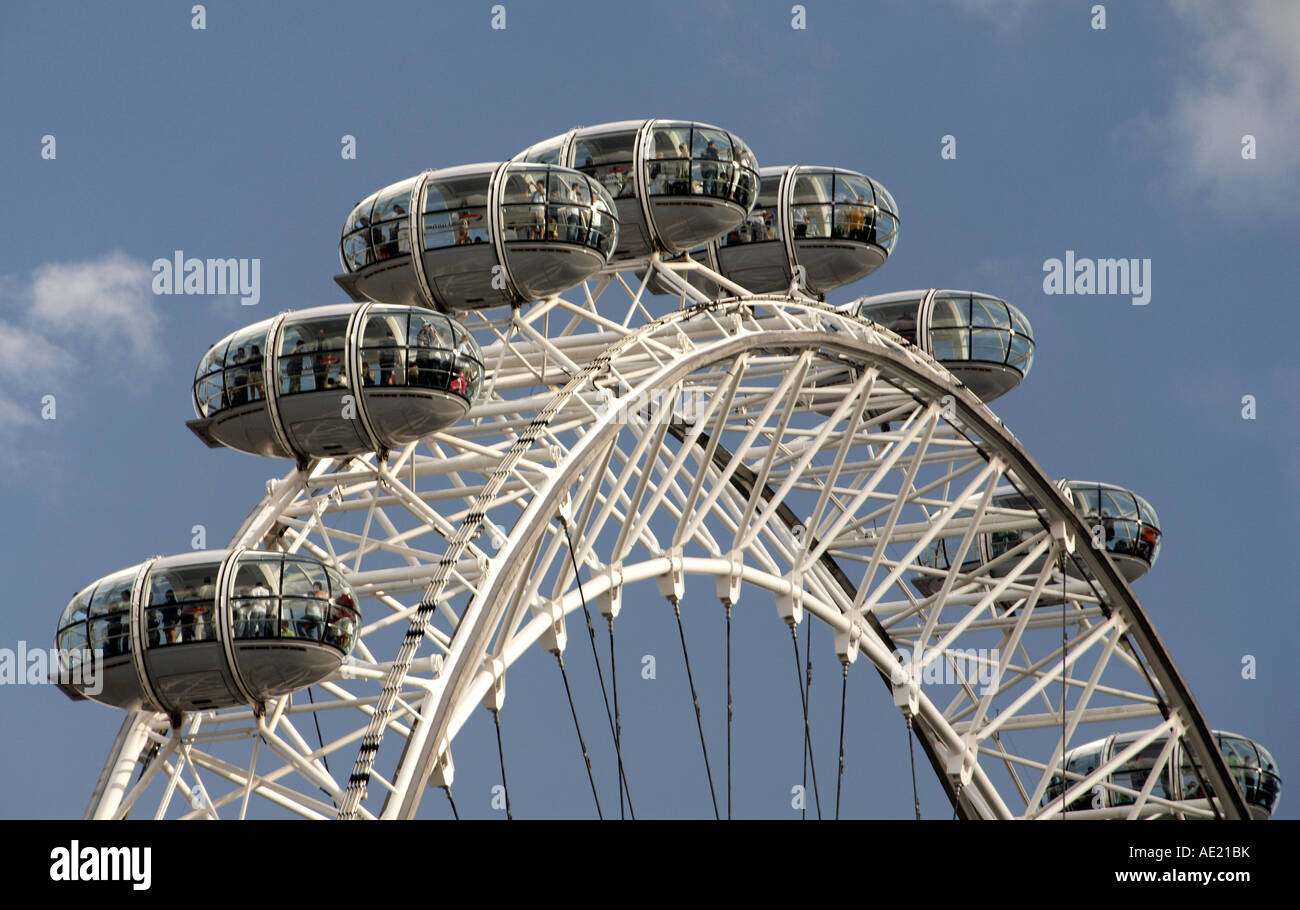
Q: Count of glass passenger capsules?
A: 8